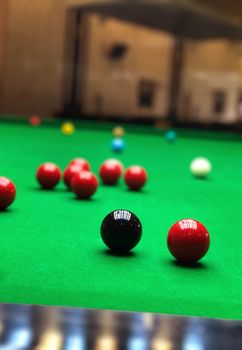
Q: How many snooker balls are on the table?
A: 15